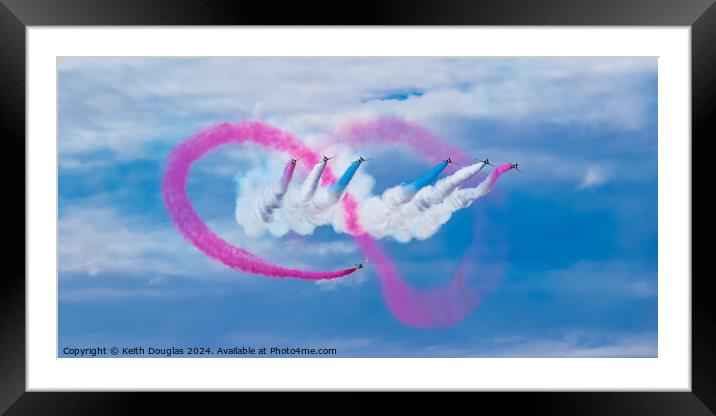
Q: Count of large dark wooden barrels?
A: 0